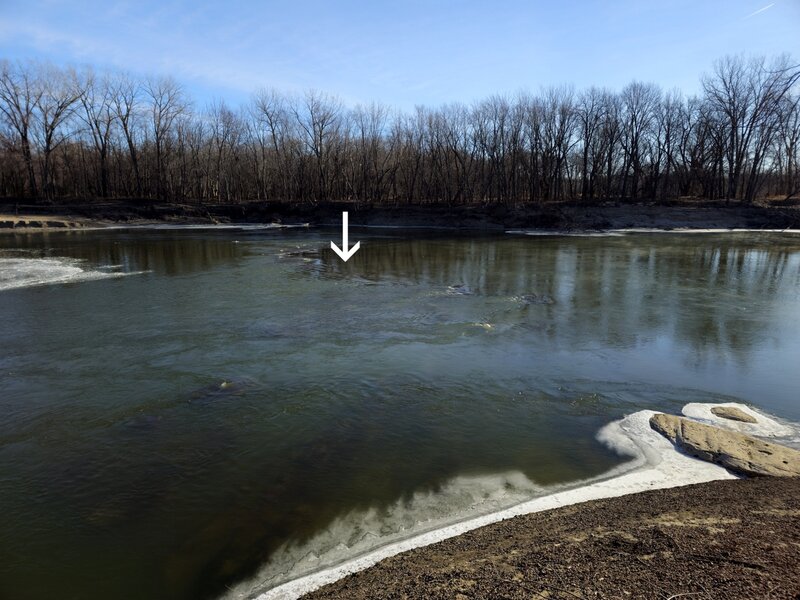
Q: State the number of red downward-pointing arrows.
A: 0